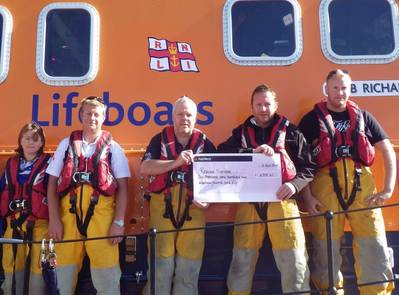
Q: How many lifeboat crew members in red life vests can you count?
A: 5